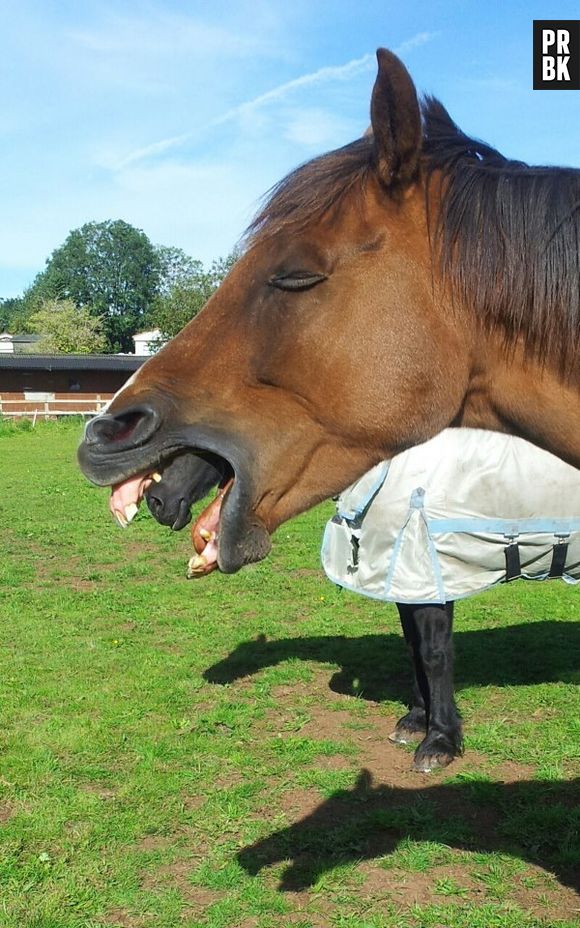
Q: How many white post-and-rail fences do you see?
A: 1